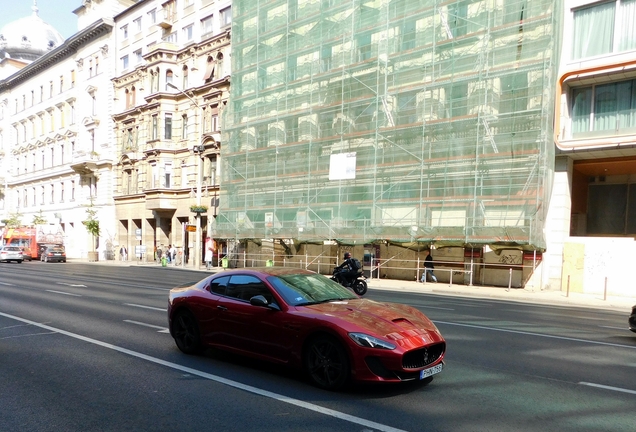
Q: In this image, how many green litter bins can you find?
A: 3